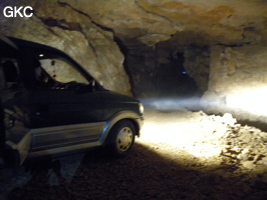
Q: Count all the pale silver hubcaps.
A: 1